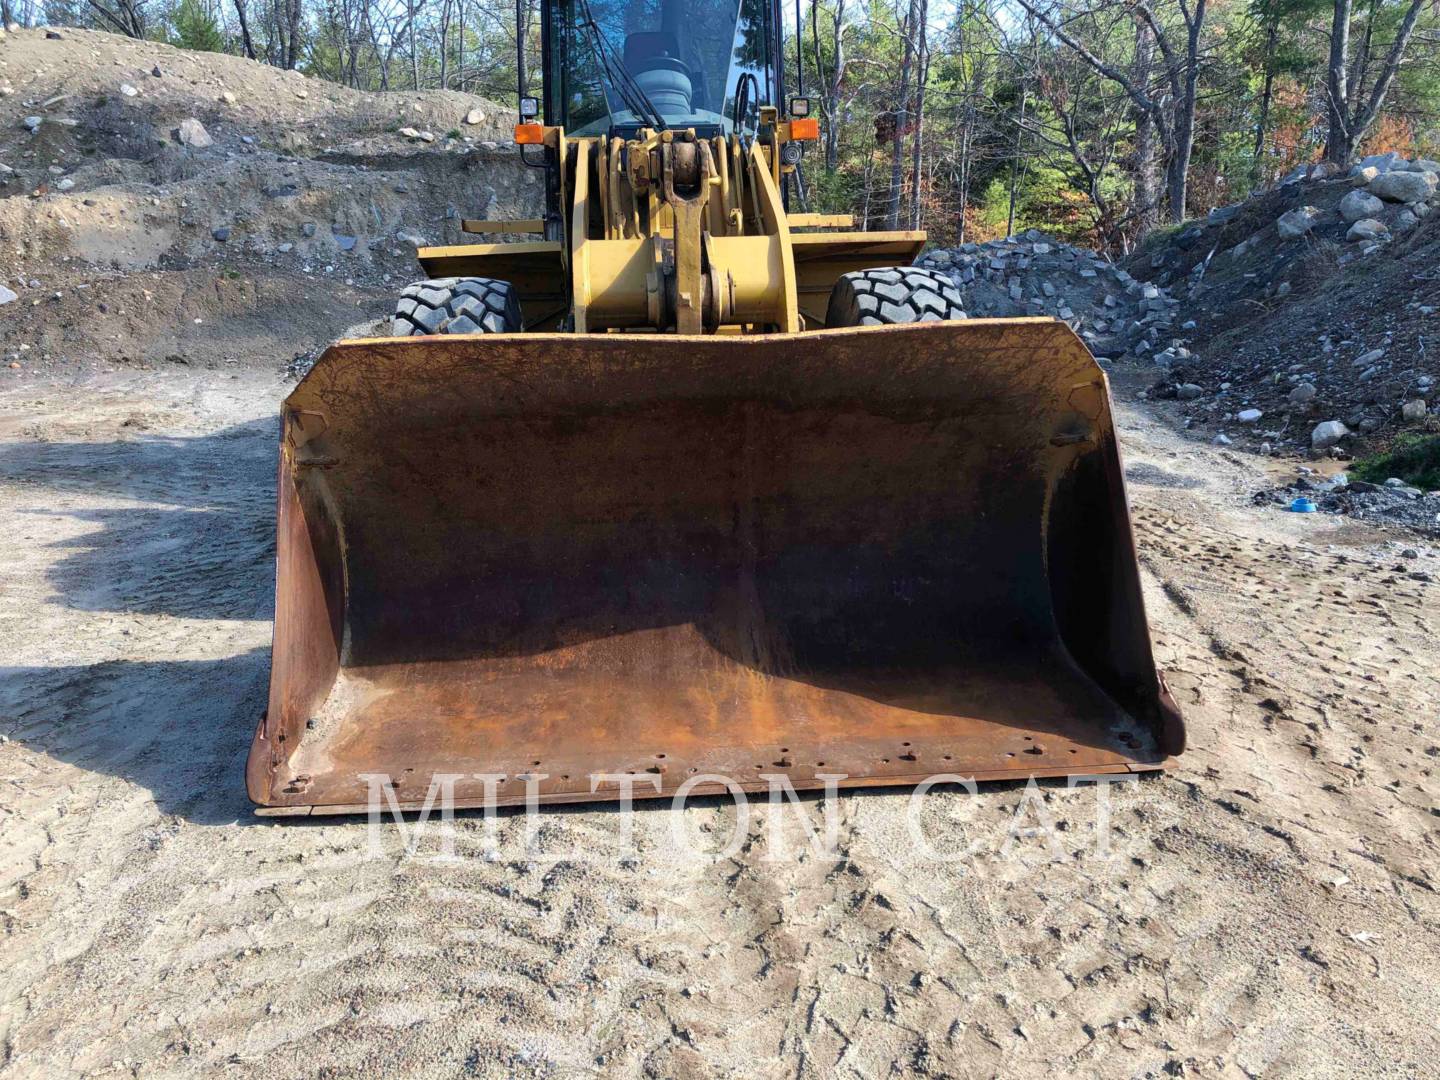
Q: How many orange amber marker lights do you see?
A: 2